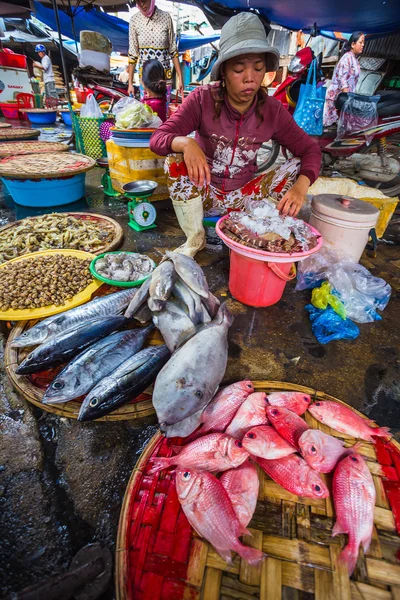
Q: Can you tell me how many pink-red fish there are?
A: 12